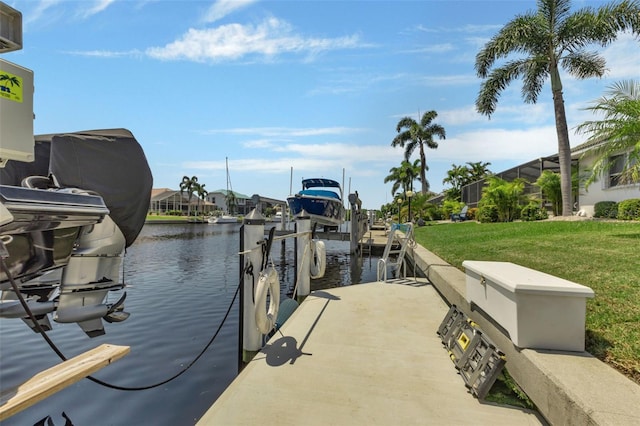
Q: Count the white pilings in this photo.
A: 2